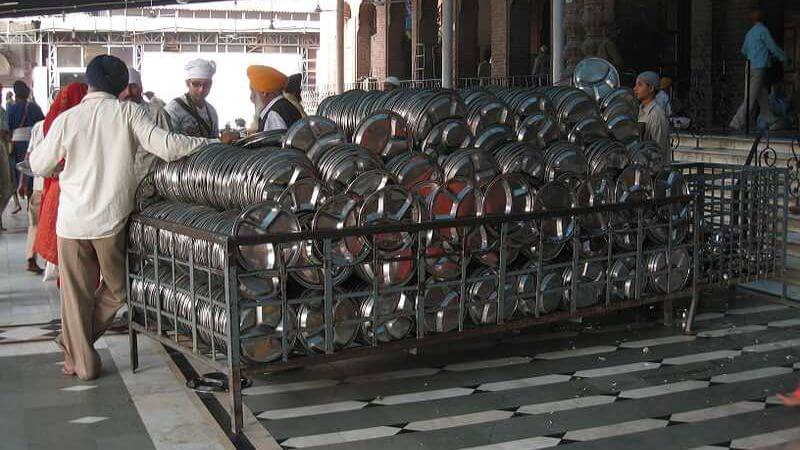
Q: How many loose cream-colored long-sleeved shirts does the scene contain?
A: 1